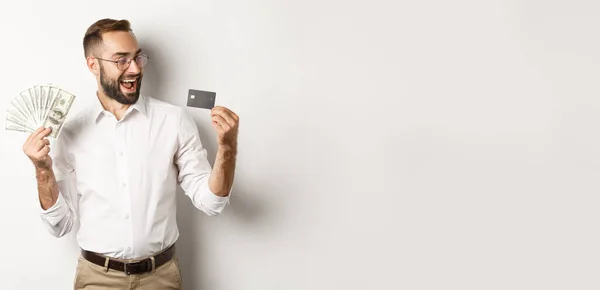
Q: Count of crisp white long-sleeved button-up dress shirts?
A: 1